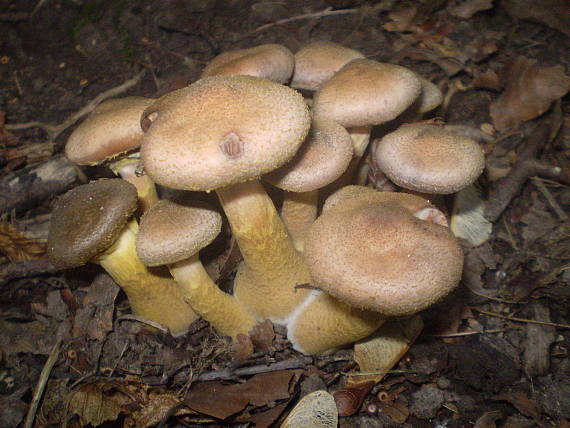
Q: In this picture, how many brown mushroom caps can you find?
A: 11